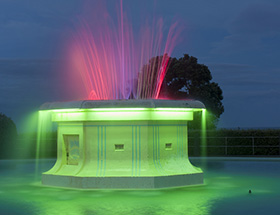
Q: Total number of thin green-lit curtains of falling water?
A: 2